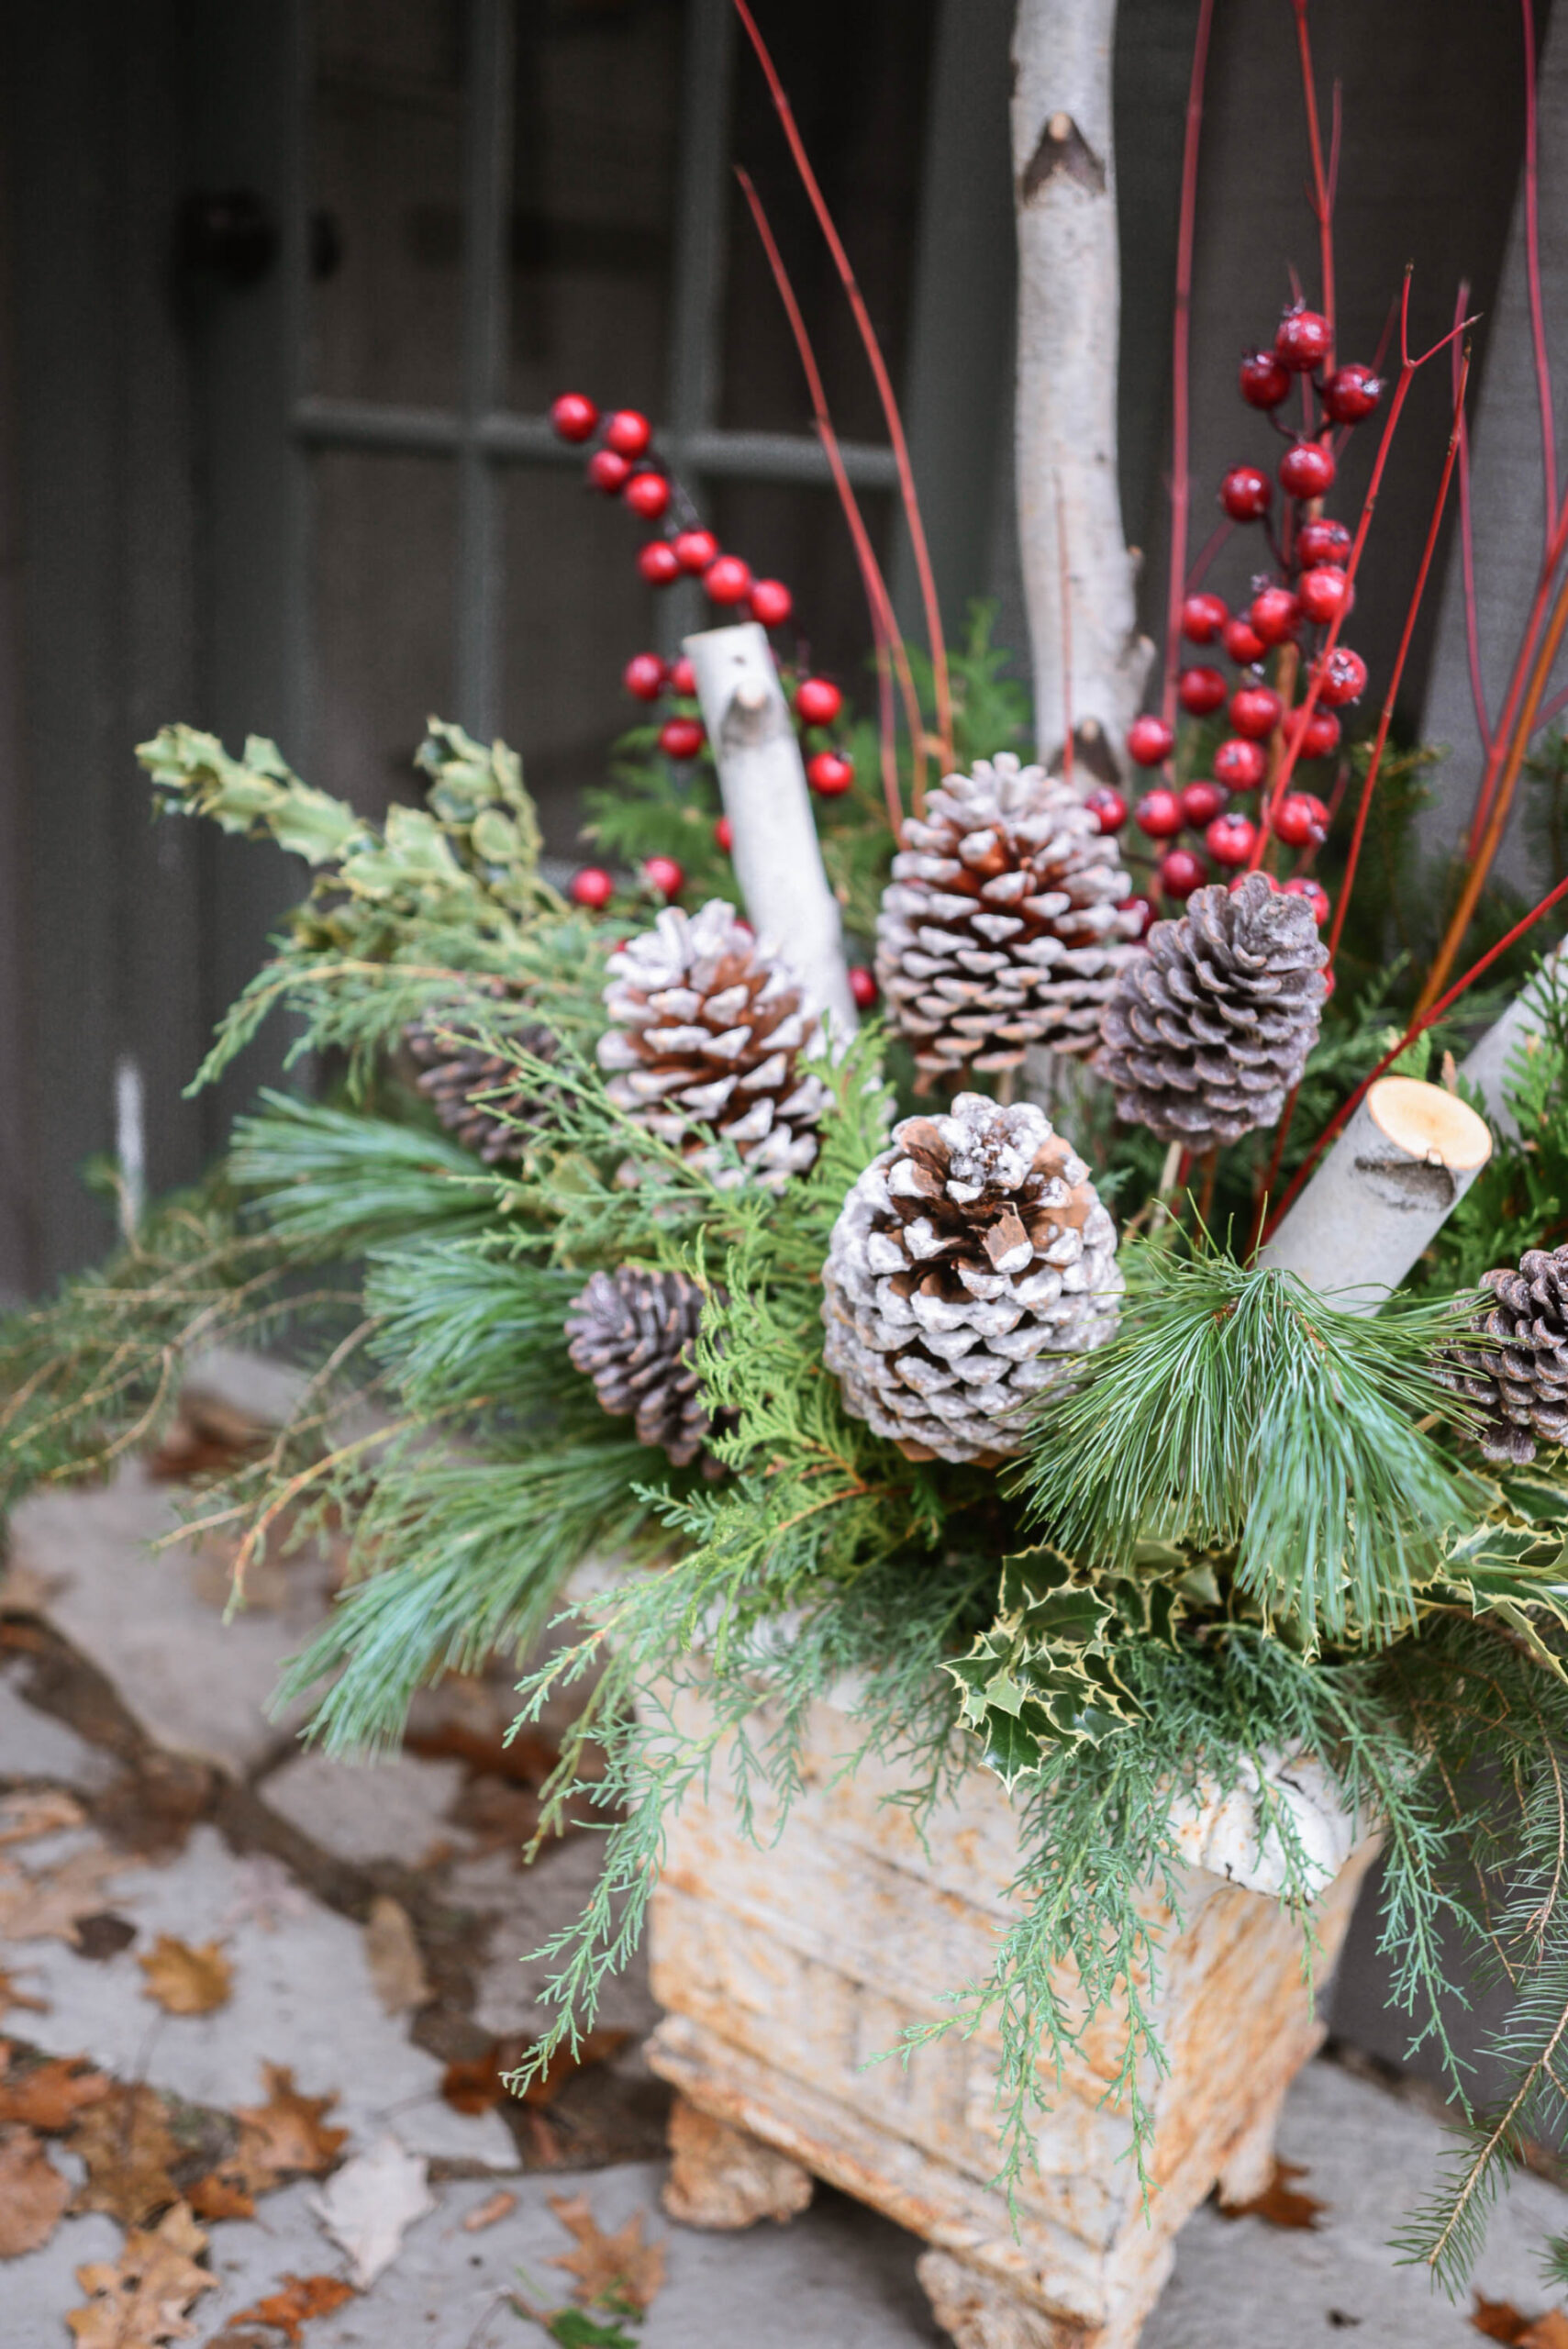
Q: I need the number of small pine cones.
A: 4